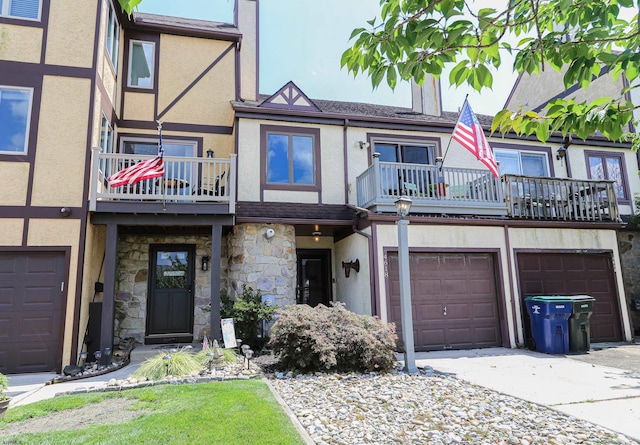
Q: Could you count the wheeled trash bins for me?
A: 2